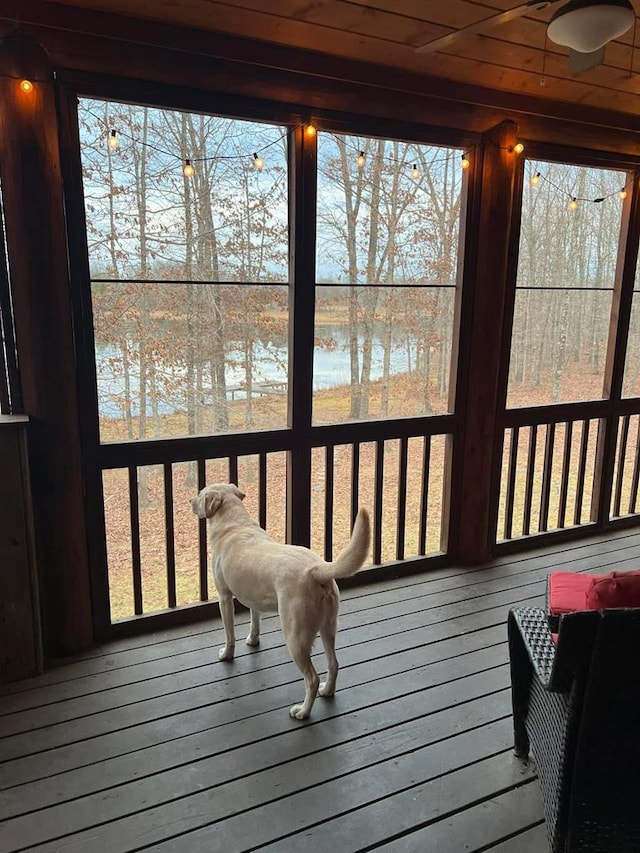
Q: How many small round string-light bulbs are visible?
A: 12